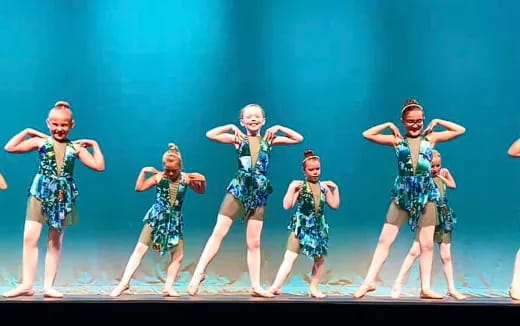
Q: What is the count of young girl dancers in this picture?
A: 6